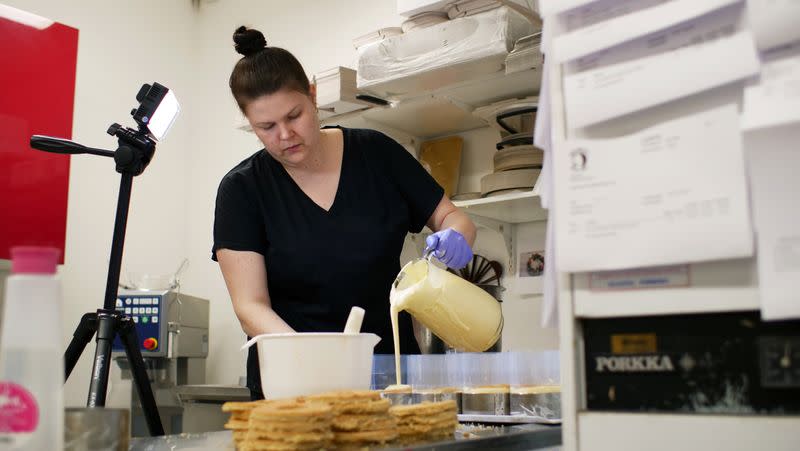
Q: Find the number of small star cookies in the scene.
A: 0